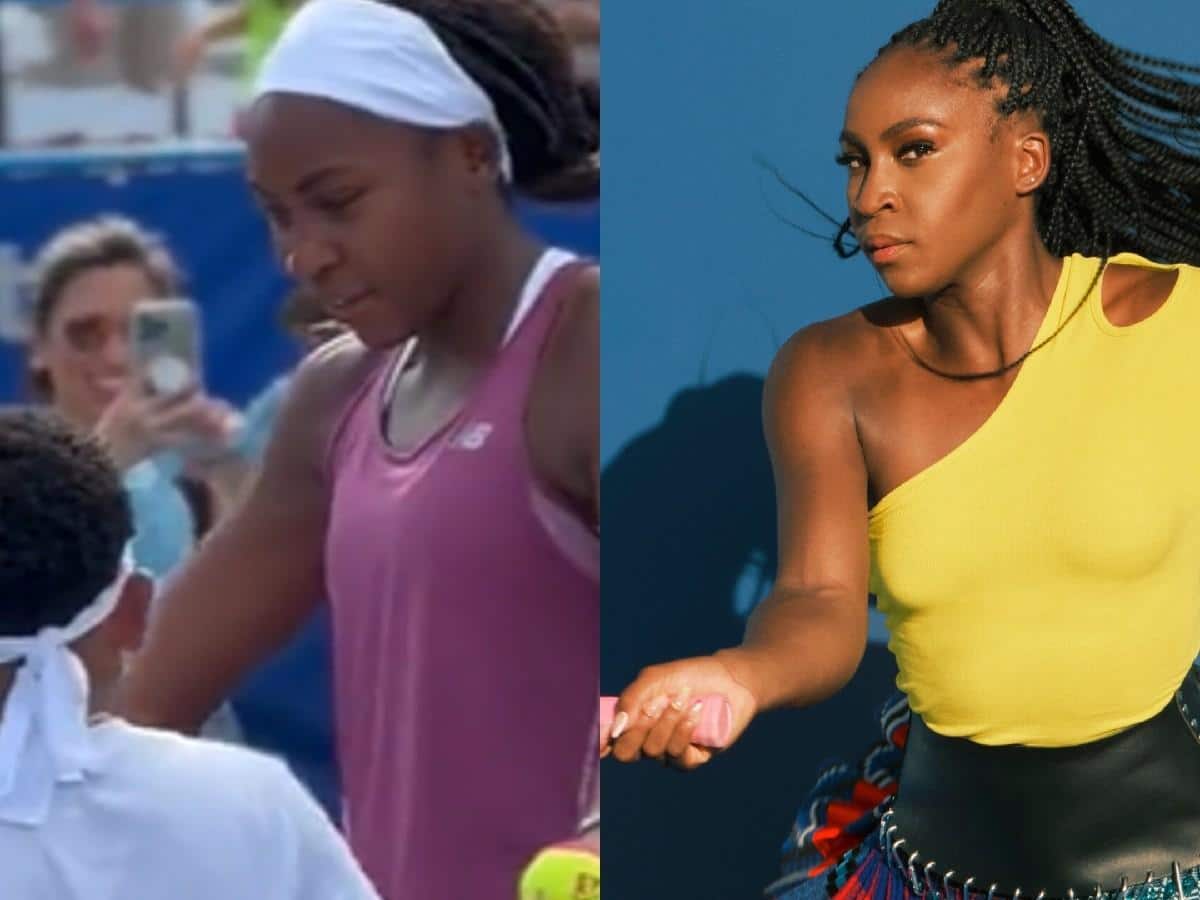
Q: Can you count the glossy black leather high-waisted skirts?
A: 1